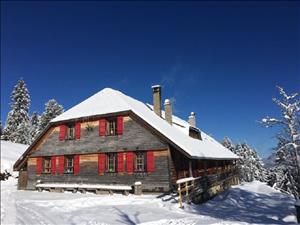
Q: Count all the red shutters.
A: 12